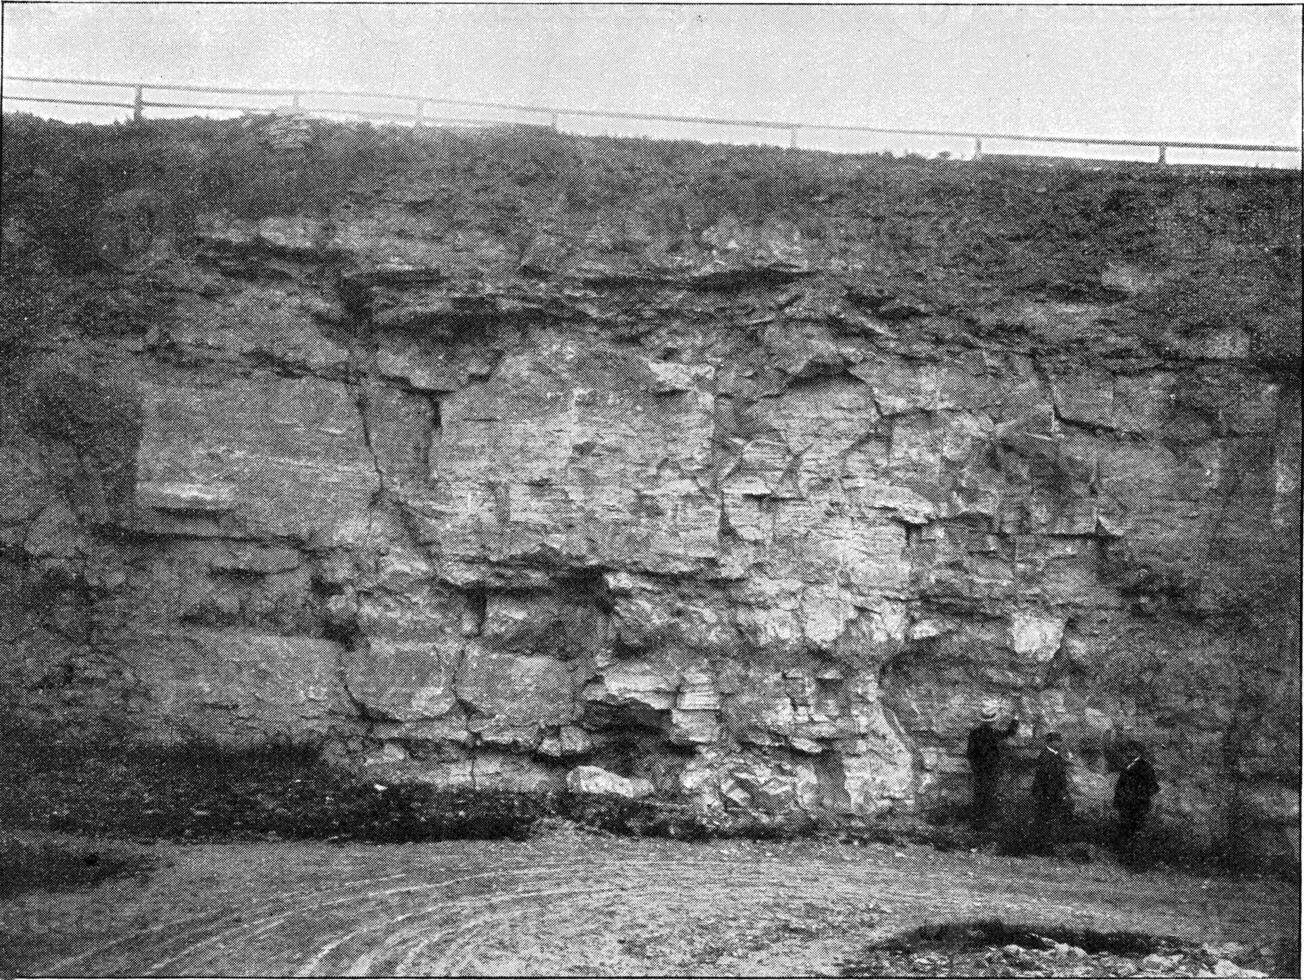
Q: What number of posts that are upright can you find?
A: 7